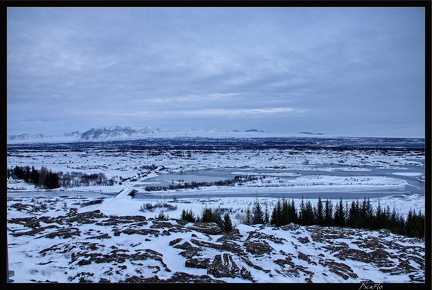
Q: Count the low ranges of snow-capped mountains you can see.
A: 1